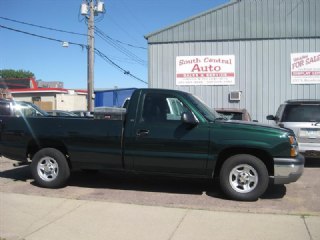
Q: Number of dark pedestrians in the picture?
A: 0